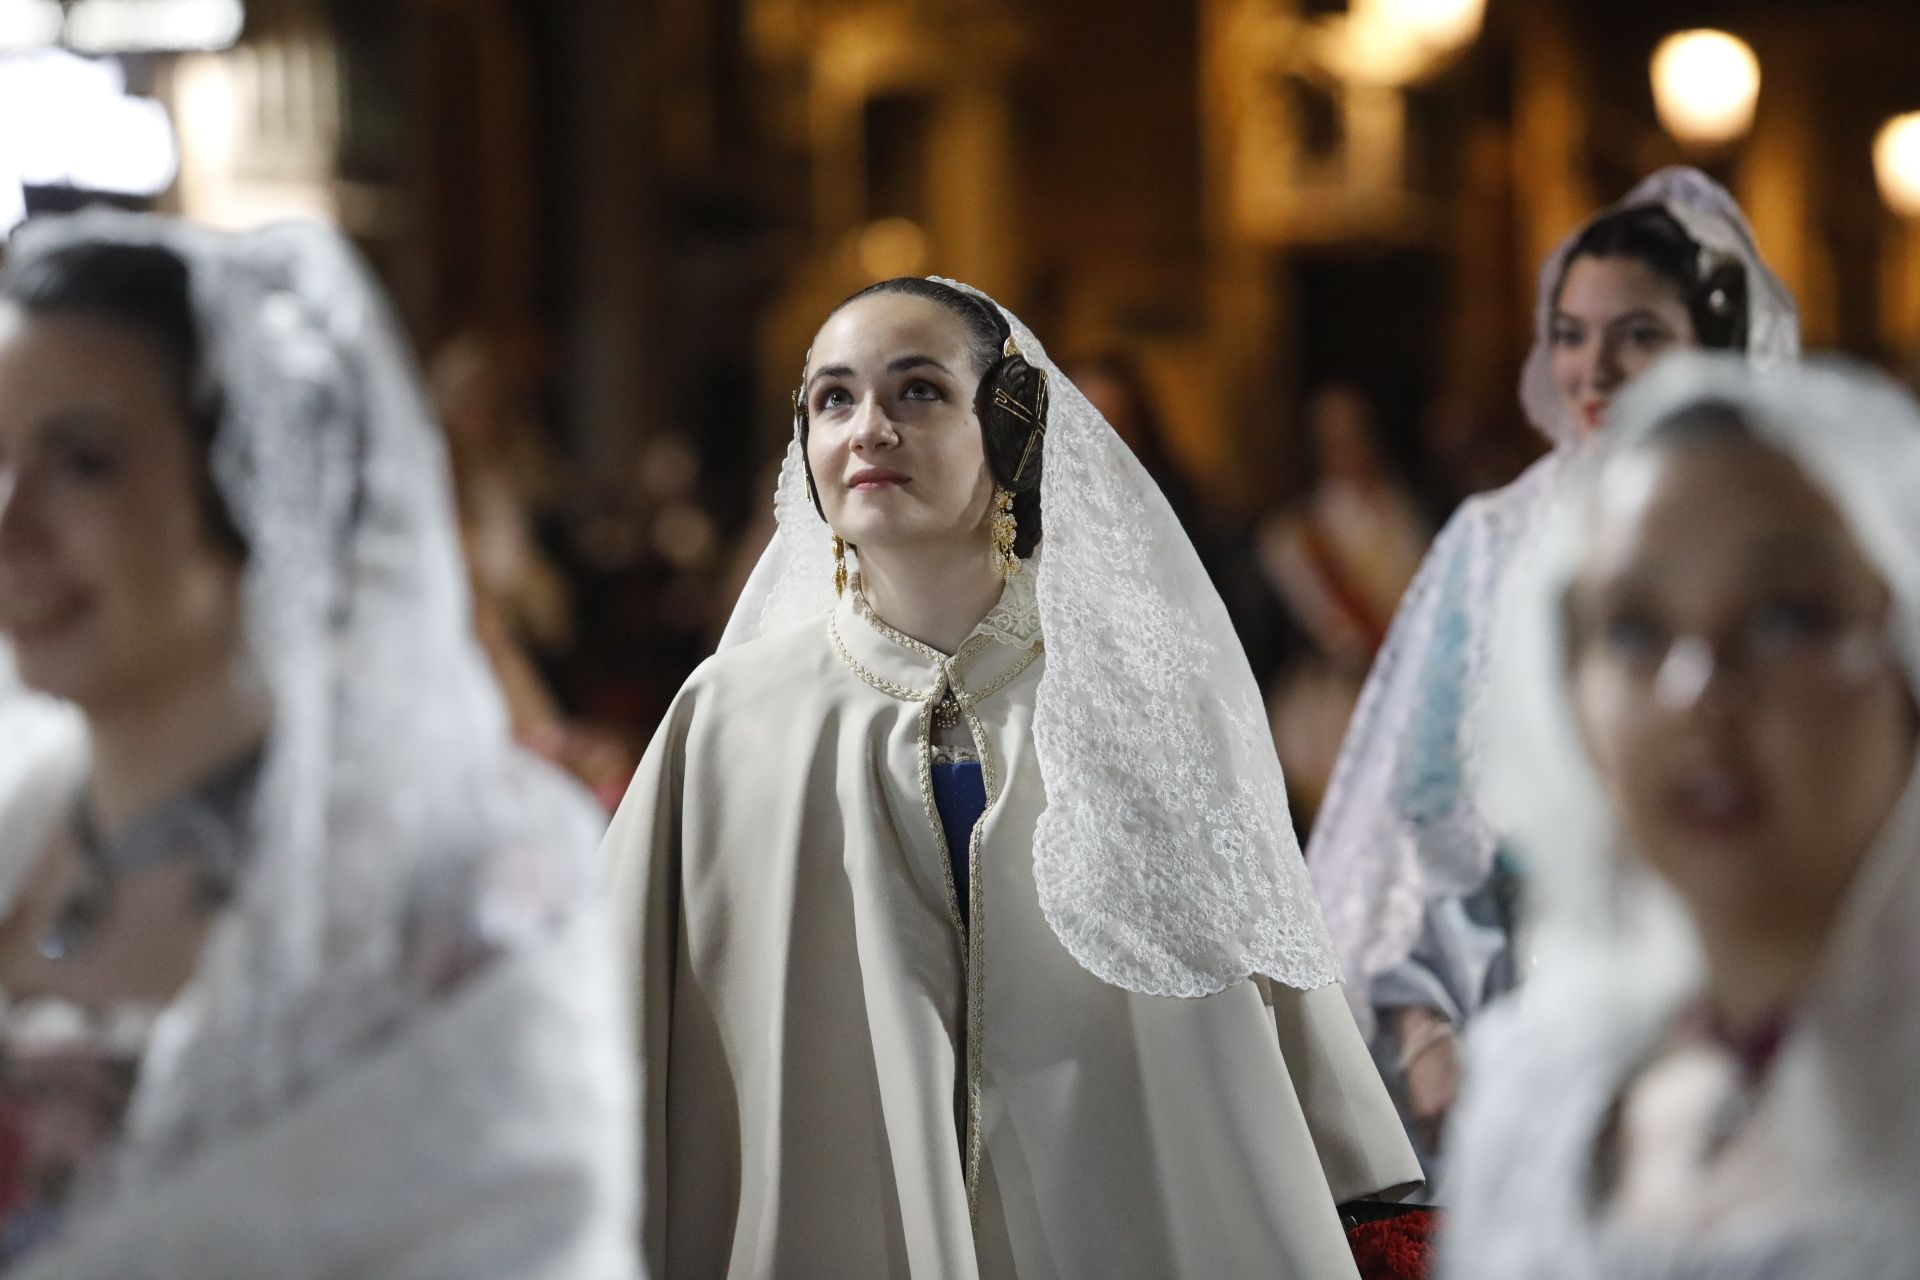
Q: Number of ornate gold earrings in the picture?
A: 2